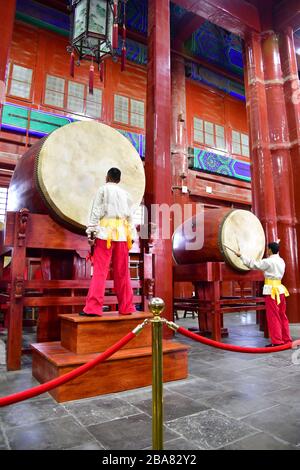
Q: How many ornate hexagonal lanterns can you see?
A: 1